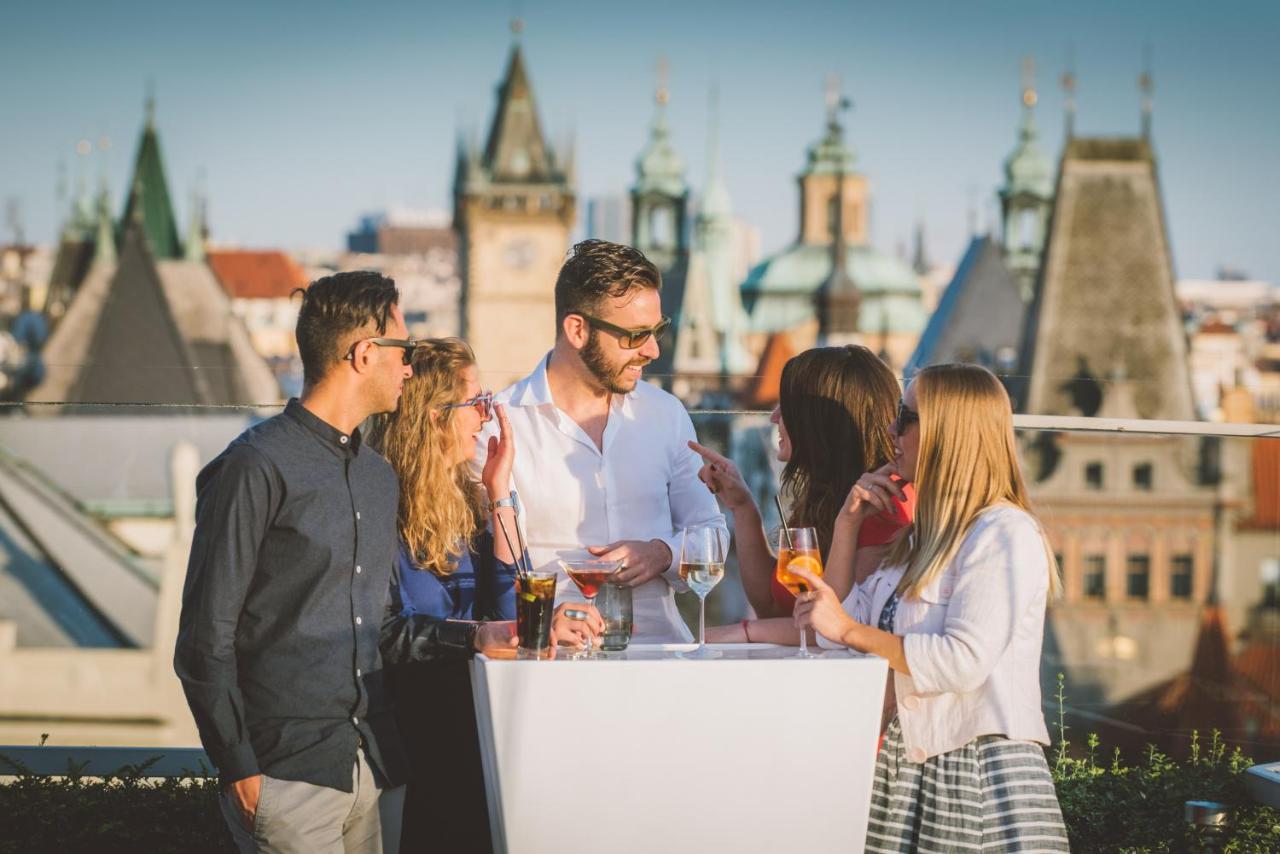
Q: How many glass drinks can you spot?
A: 5